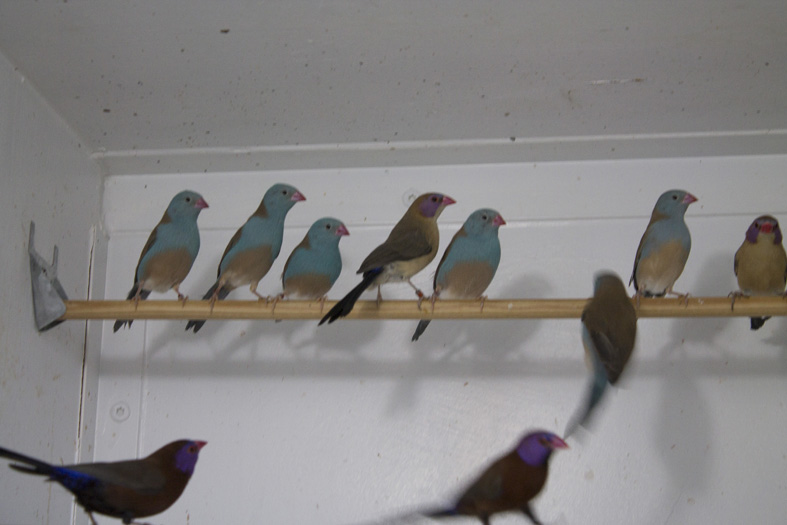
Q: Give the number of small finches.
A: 10